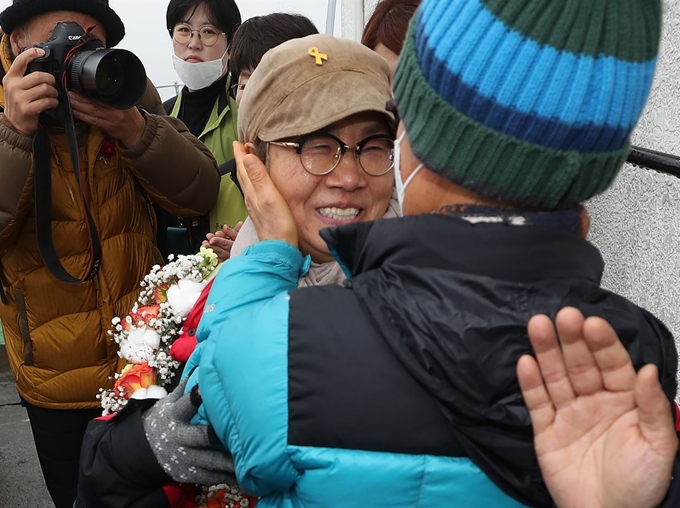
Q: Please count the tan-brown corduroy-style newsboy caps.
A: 1